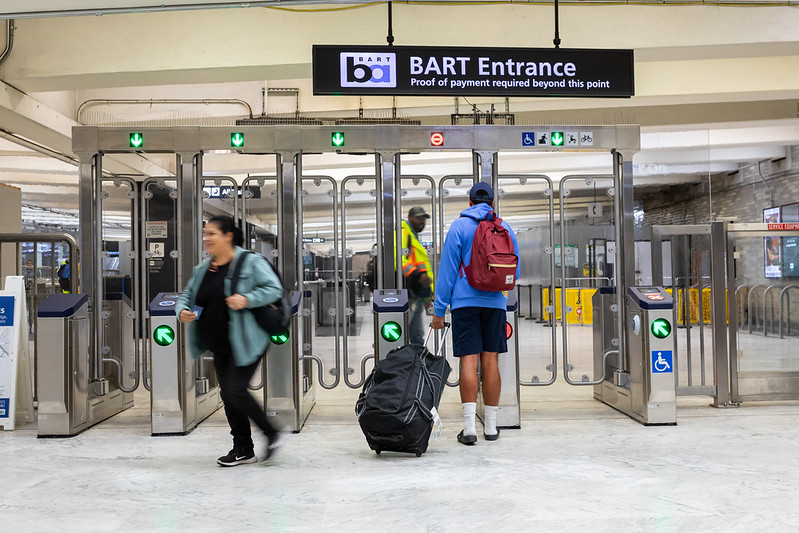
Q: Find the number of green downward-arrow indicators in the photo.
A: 4